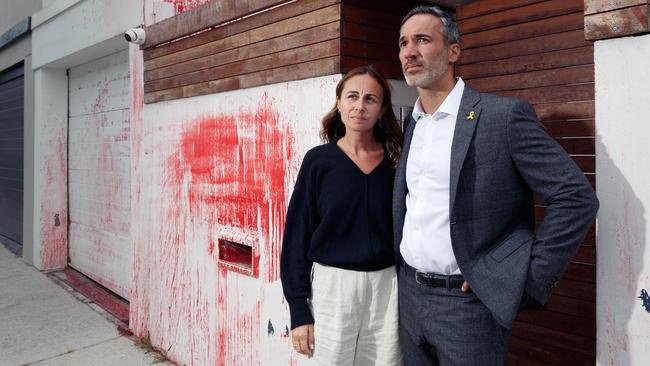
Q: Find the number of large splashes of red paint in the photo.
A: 1